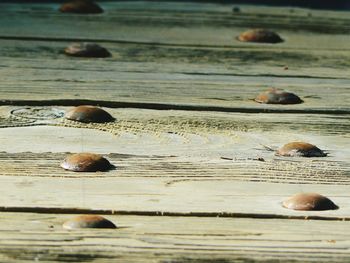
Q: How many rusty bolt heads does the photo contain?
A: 9